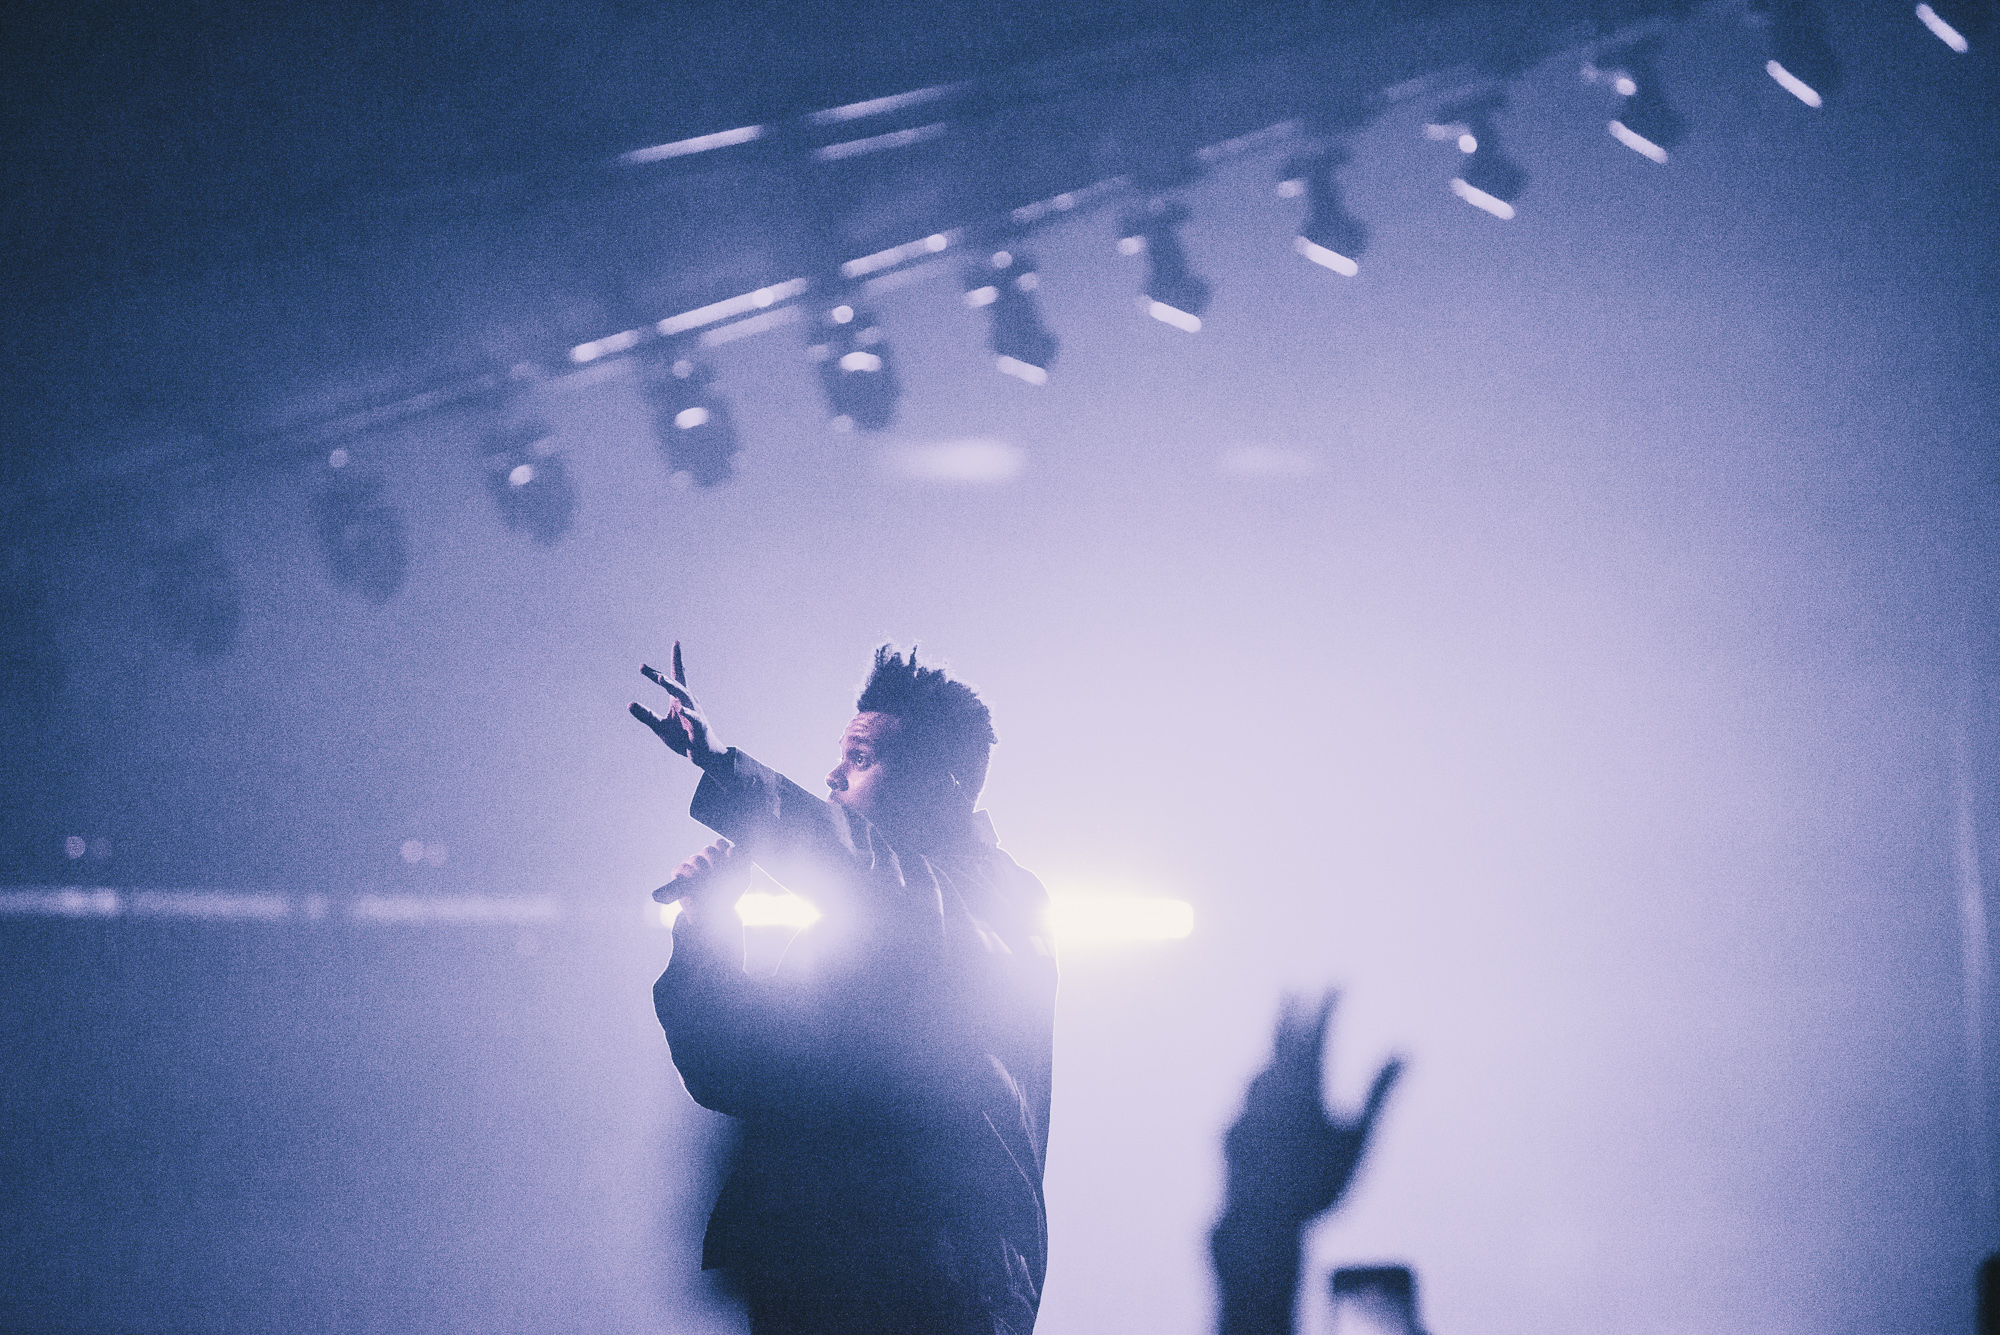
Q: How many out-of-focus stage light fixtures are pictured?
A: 12